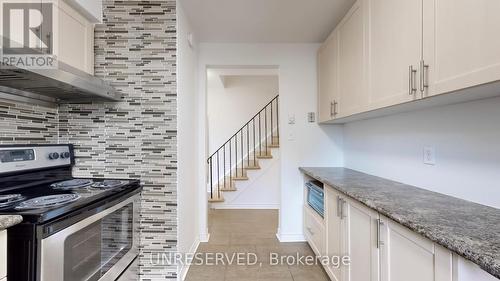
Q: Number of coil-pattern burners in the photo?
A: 4